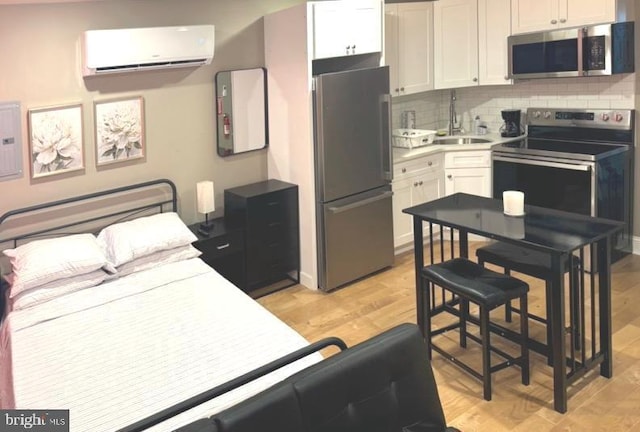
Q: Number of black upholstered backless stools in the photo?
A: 2